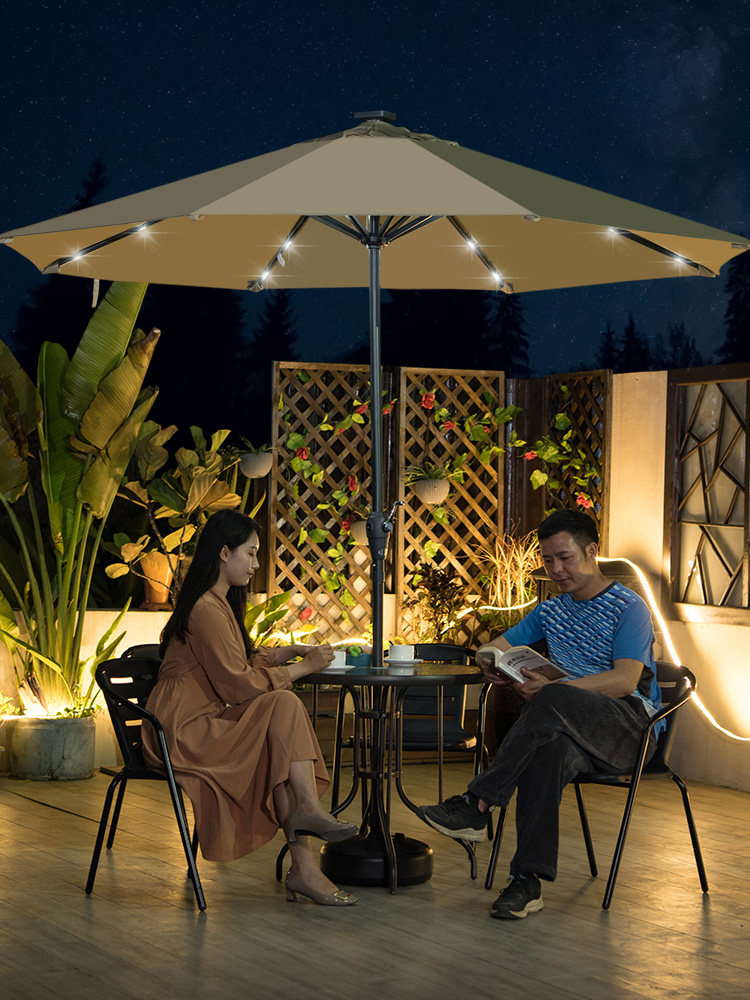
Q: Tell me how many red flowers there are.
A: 12